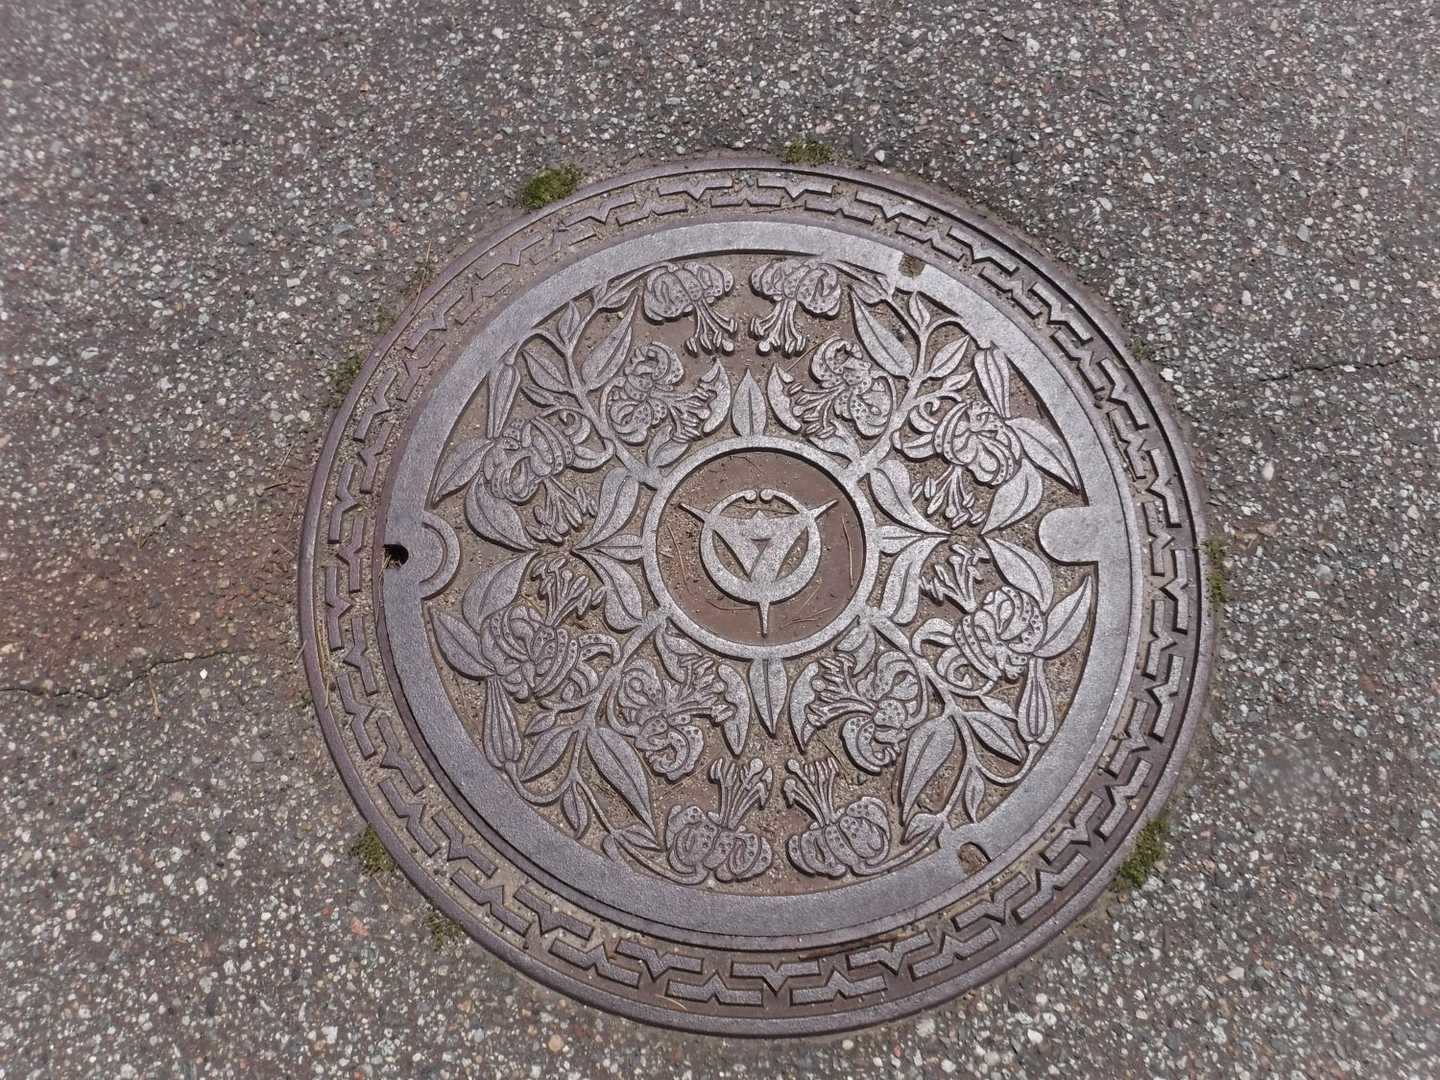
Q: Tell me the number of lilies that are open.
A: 12